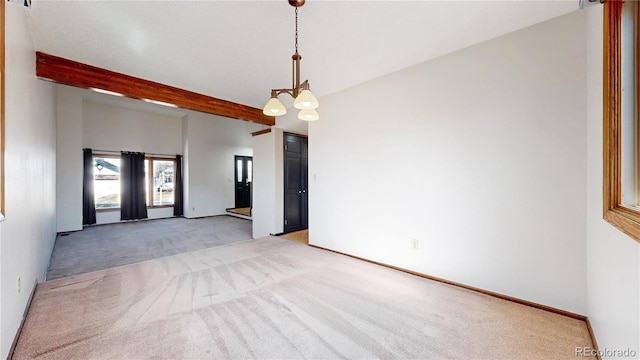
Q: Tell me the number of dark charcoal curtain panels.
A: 3